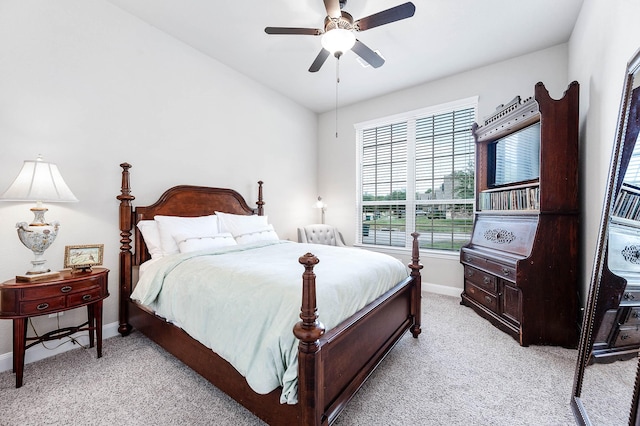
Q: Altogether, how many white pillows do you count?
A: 5